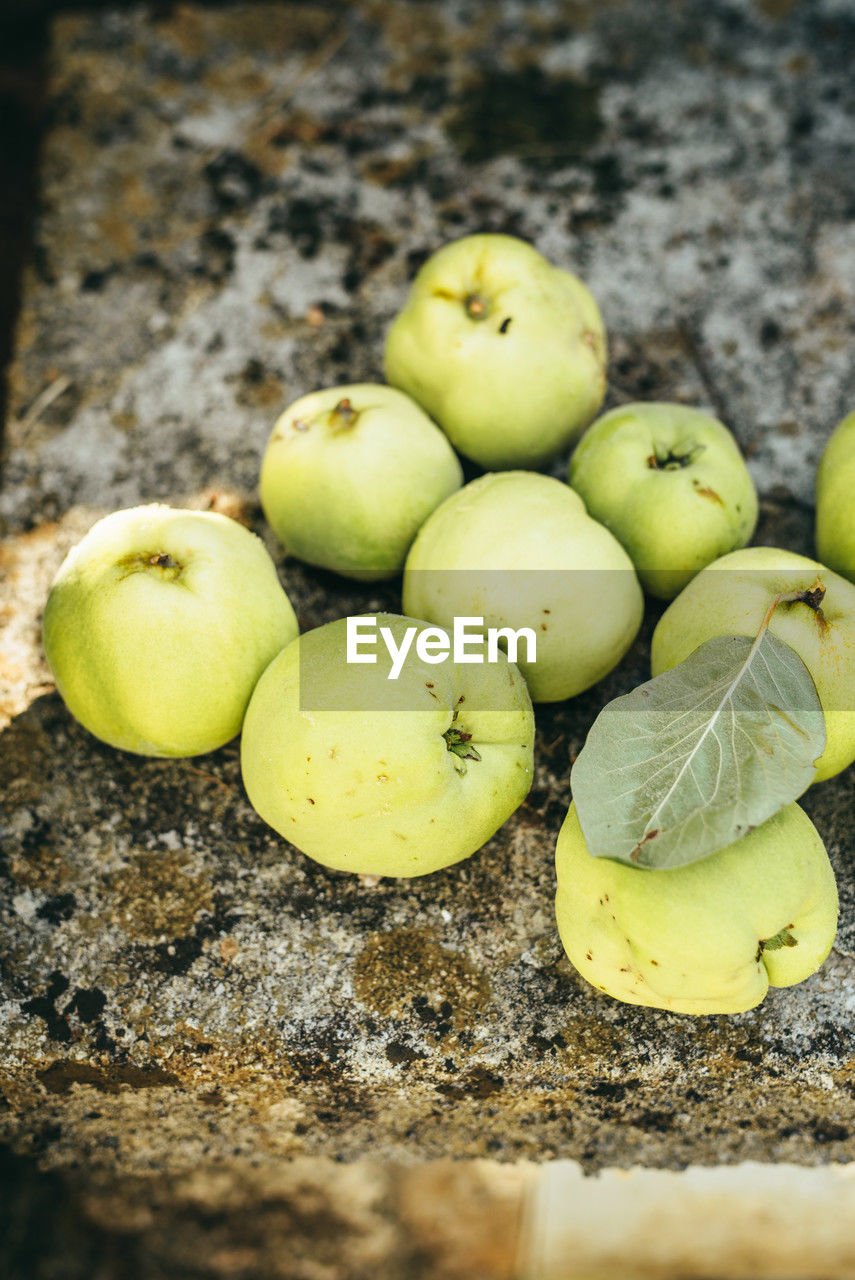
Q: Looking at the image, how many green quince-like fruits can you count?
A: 9